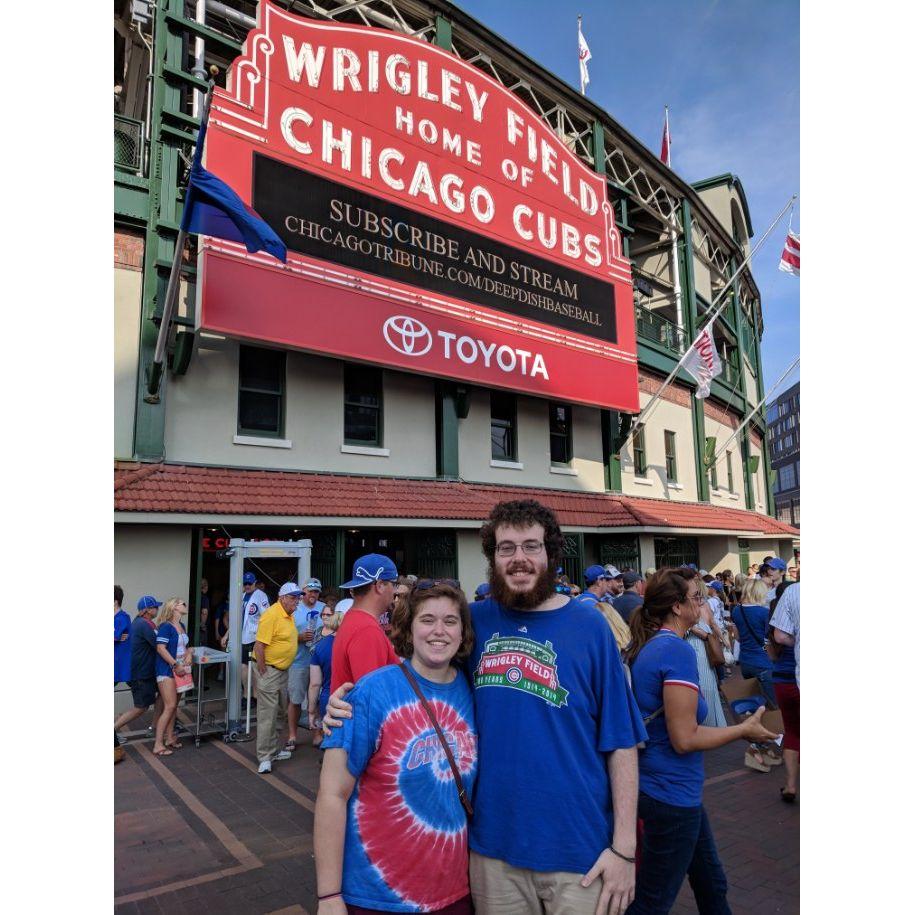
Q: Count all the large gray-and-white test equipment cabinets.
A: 0